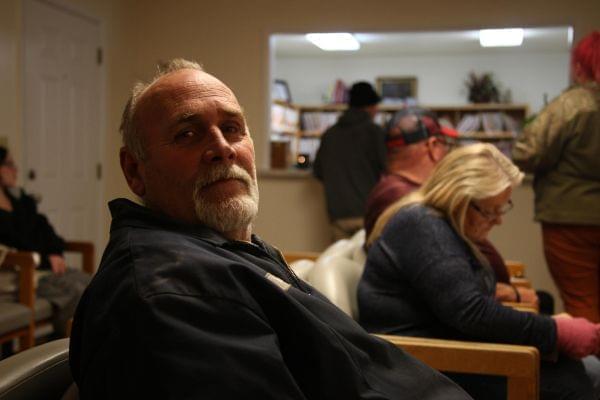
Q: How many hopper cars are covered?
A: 0